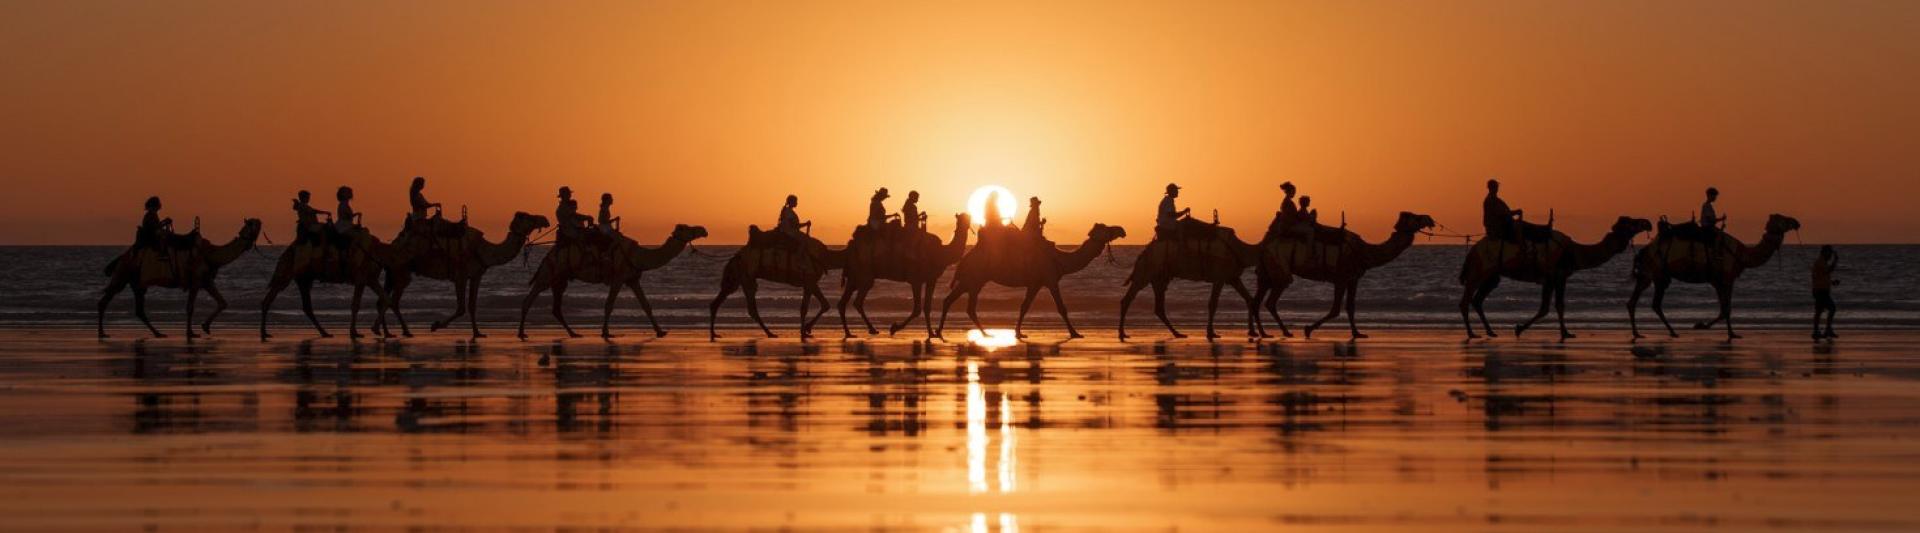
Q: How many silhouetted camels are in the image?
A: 11